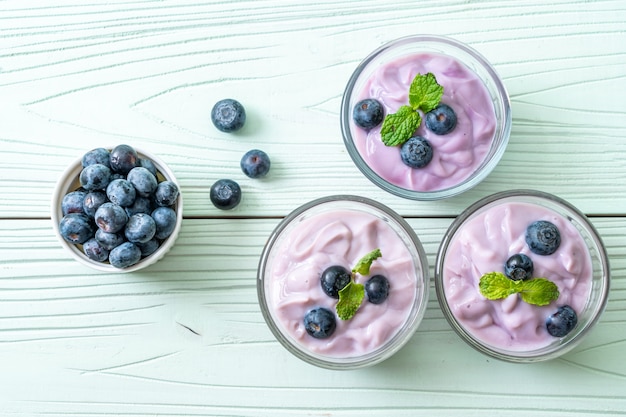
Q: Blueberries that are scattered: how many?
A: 3